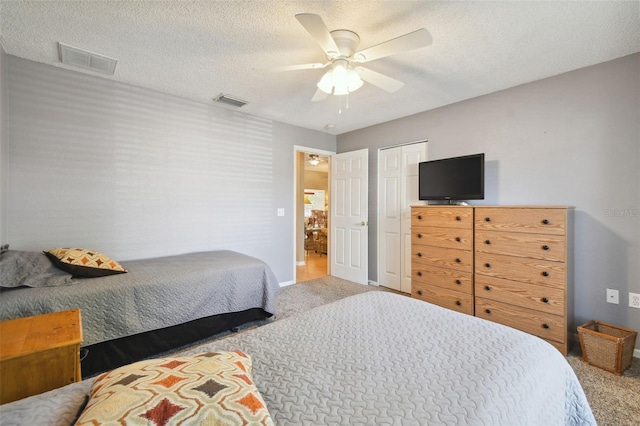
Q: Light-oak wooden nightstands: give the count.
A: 1